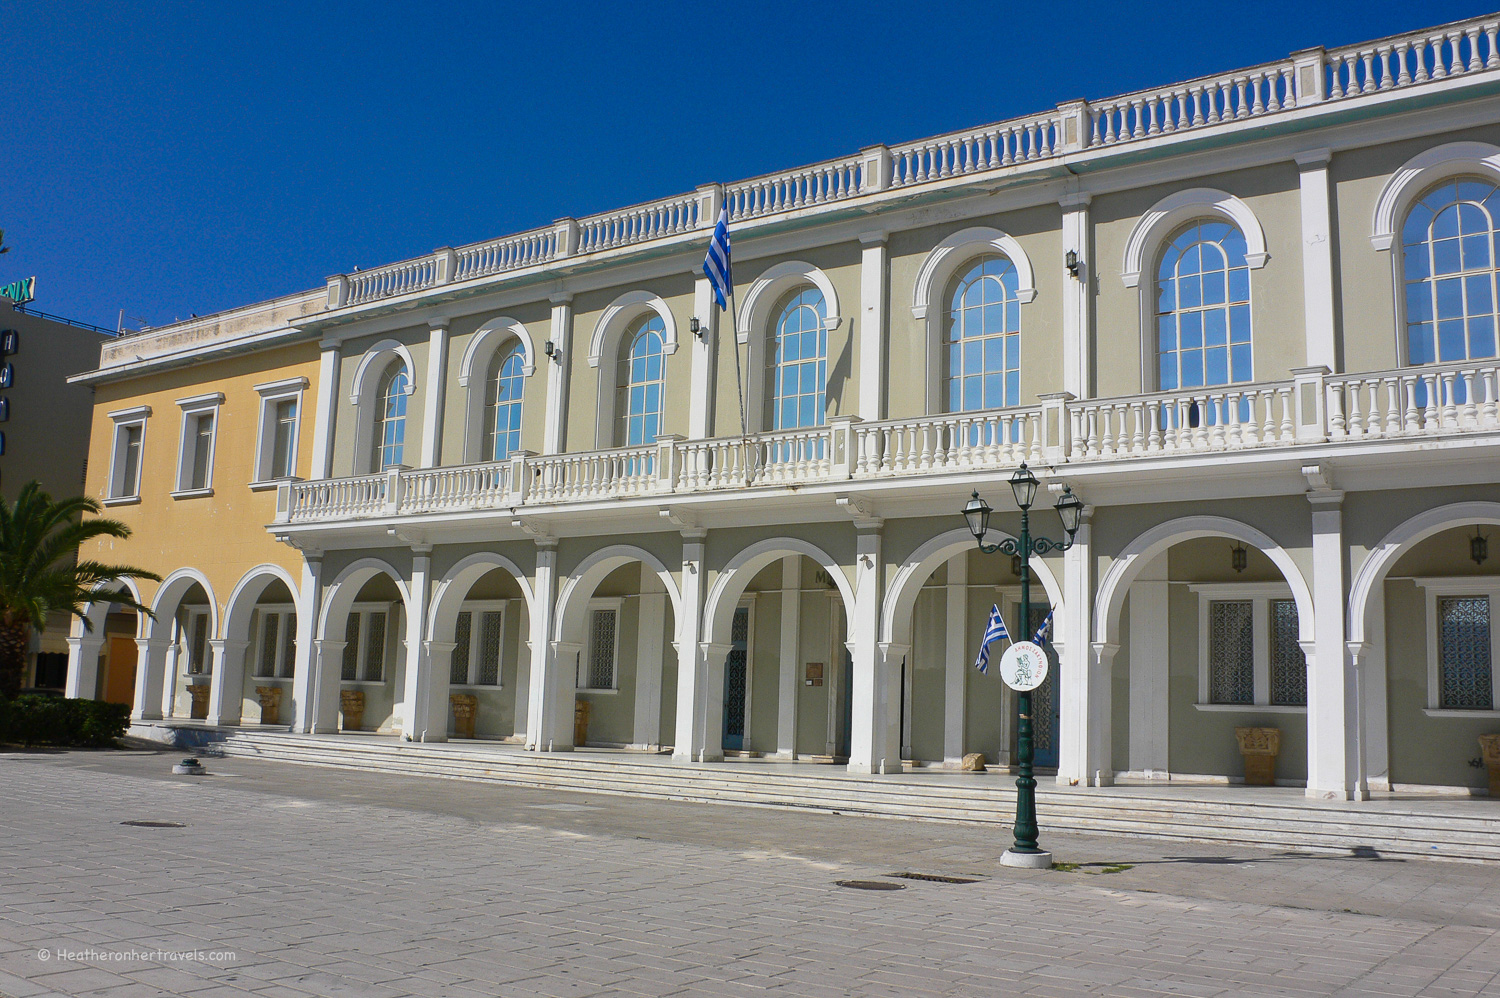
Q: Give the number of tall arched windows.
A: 7